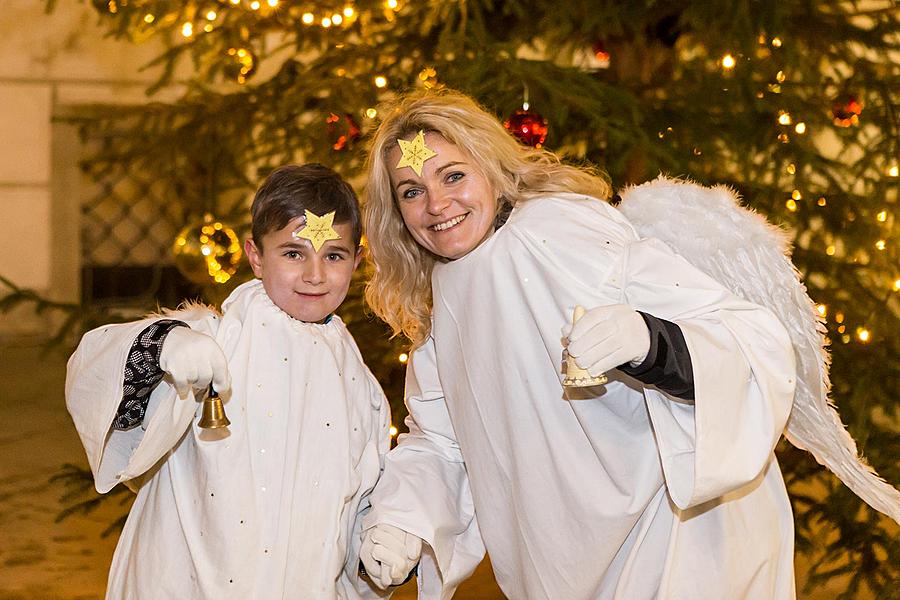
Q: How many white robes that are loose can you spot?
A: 2